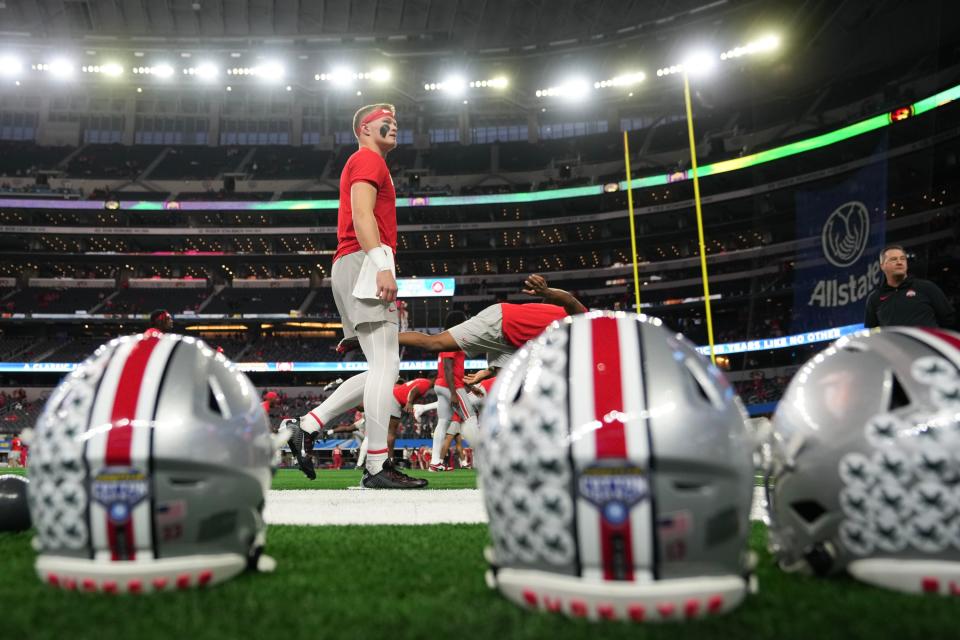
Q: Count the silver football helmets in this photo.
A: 3